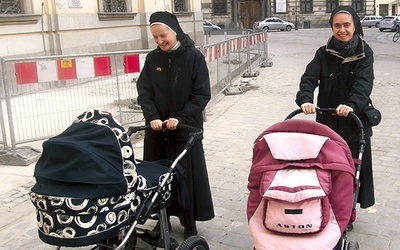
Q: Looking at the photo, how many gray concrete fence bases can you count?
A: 4